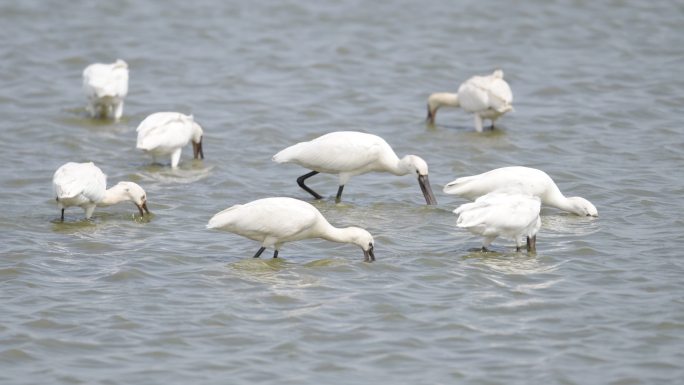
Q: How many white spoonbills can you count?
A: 8